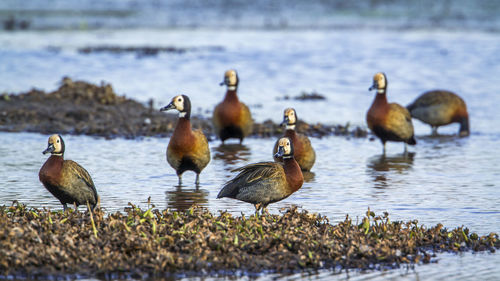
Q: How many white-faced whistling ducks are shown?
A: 7